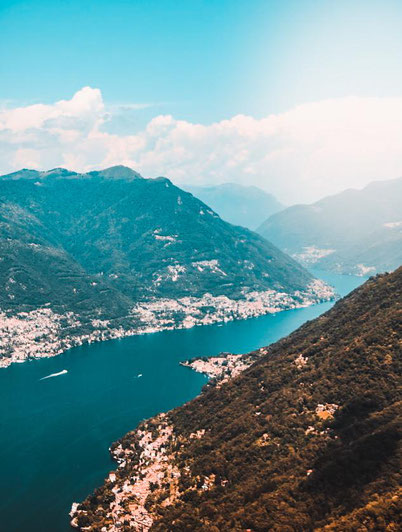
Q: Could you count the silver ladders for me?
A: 0